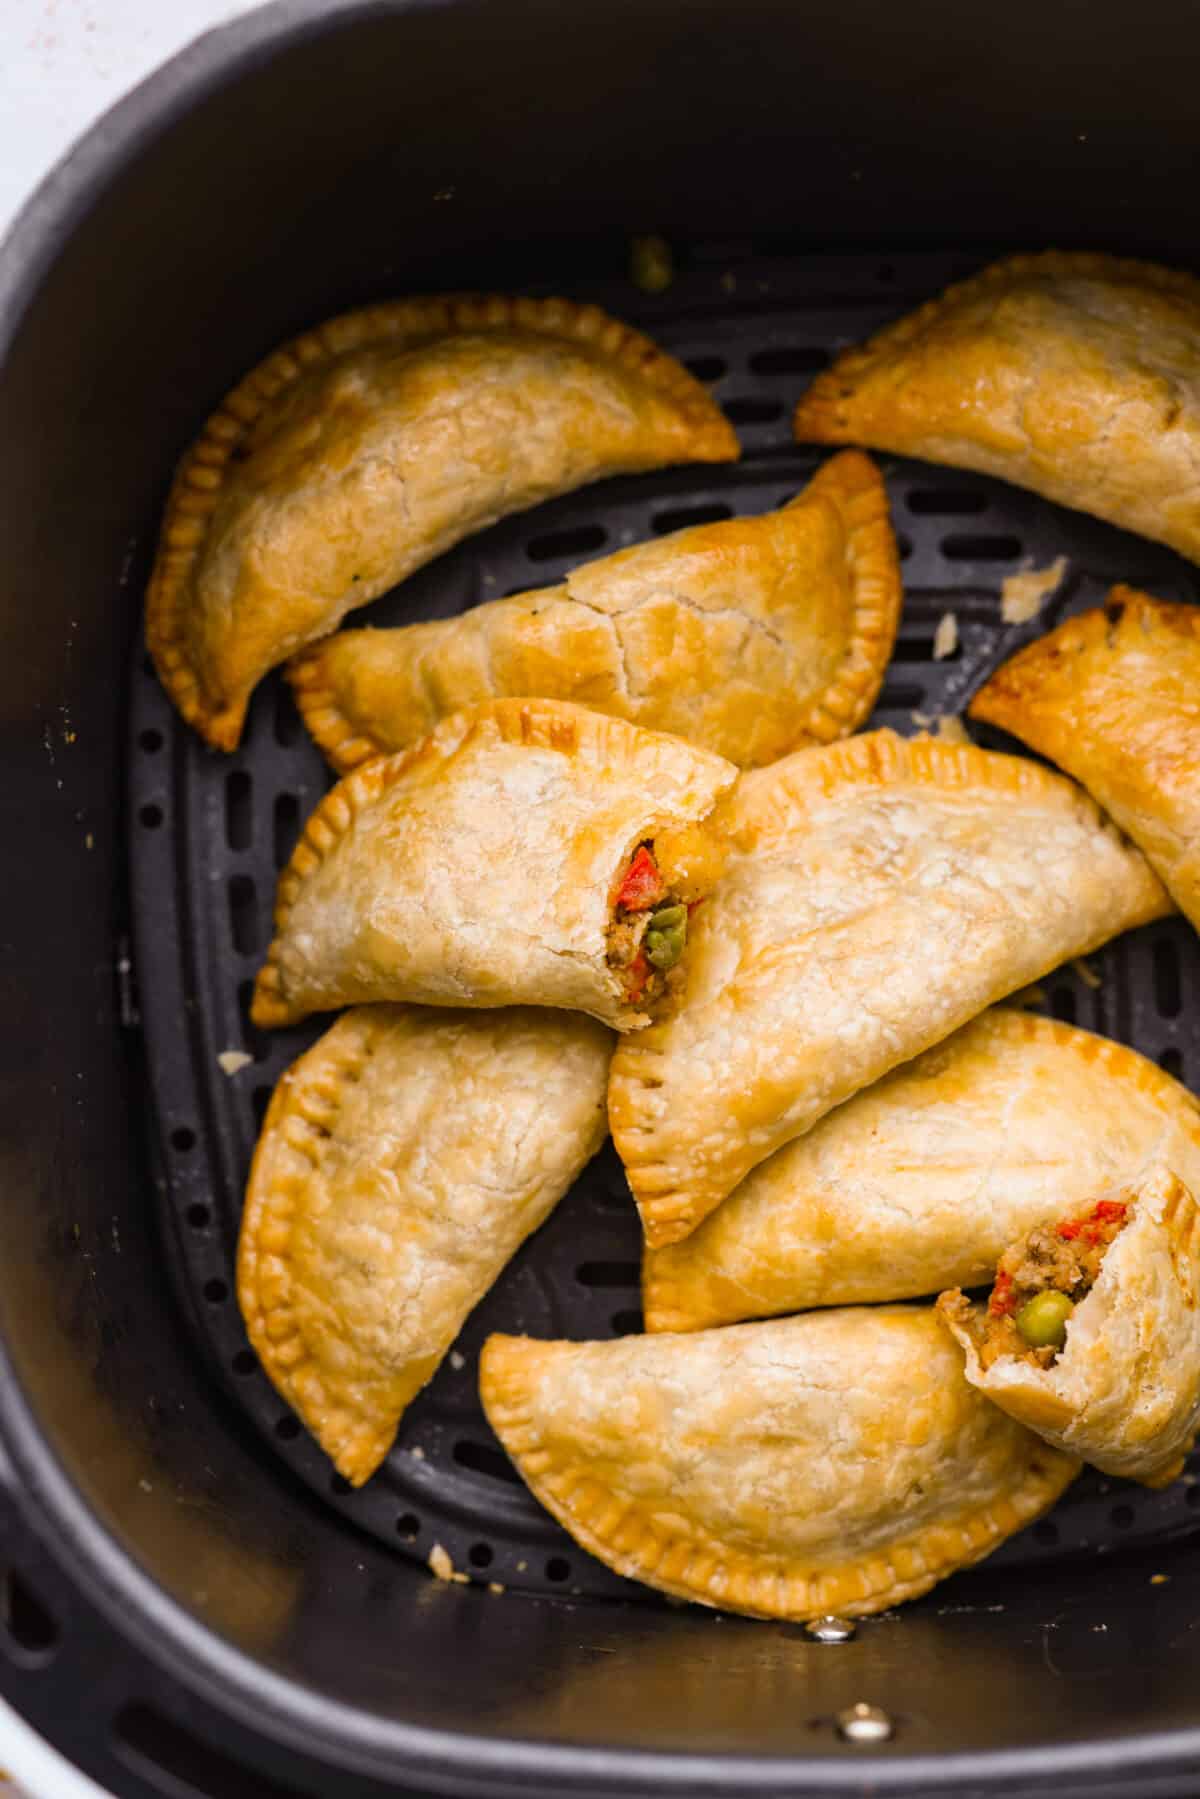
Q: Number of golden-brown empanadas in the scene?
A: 10